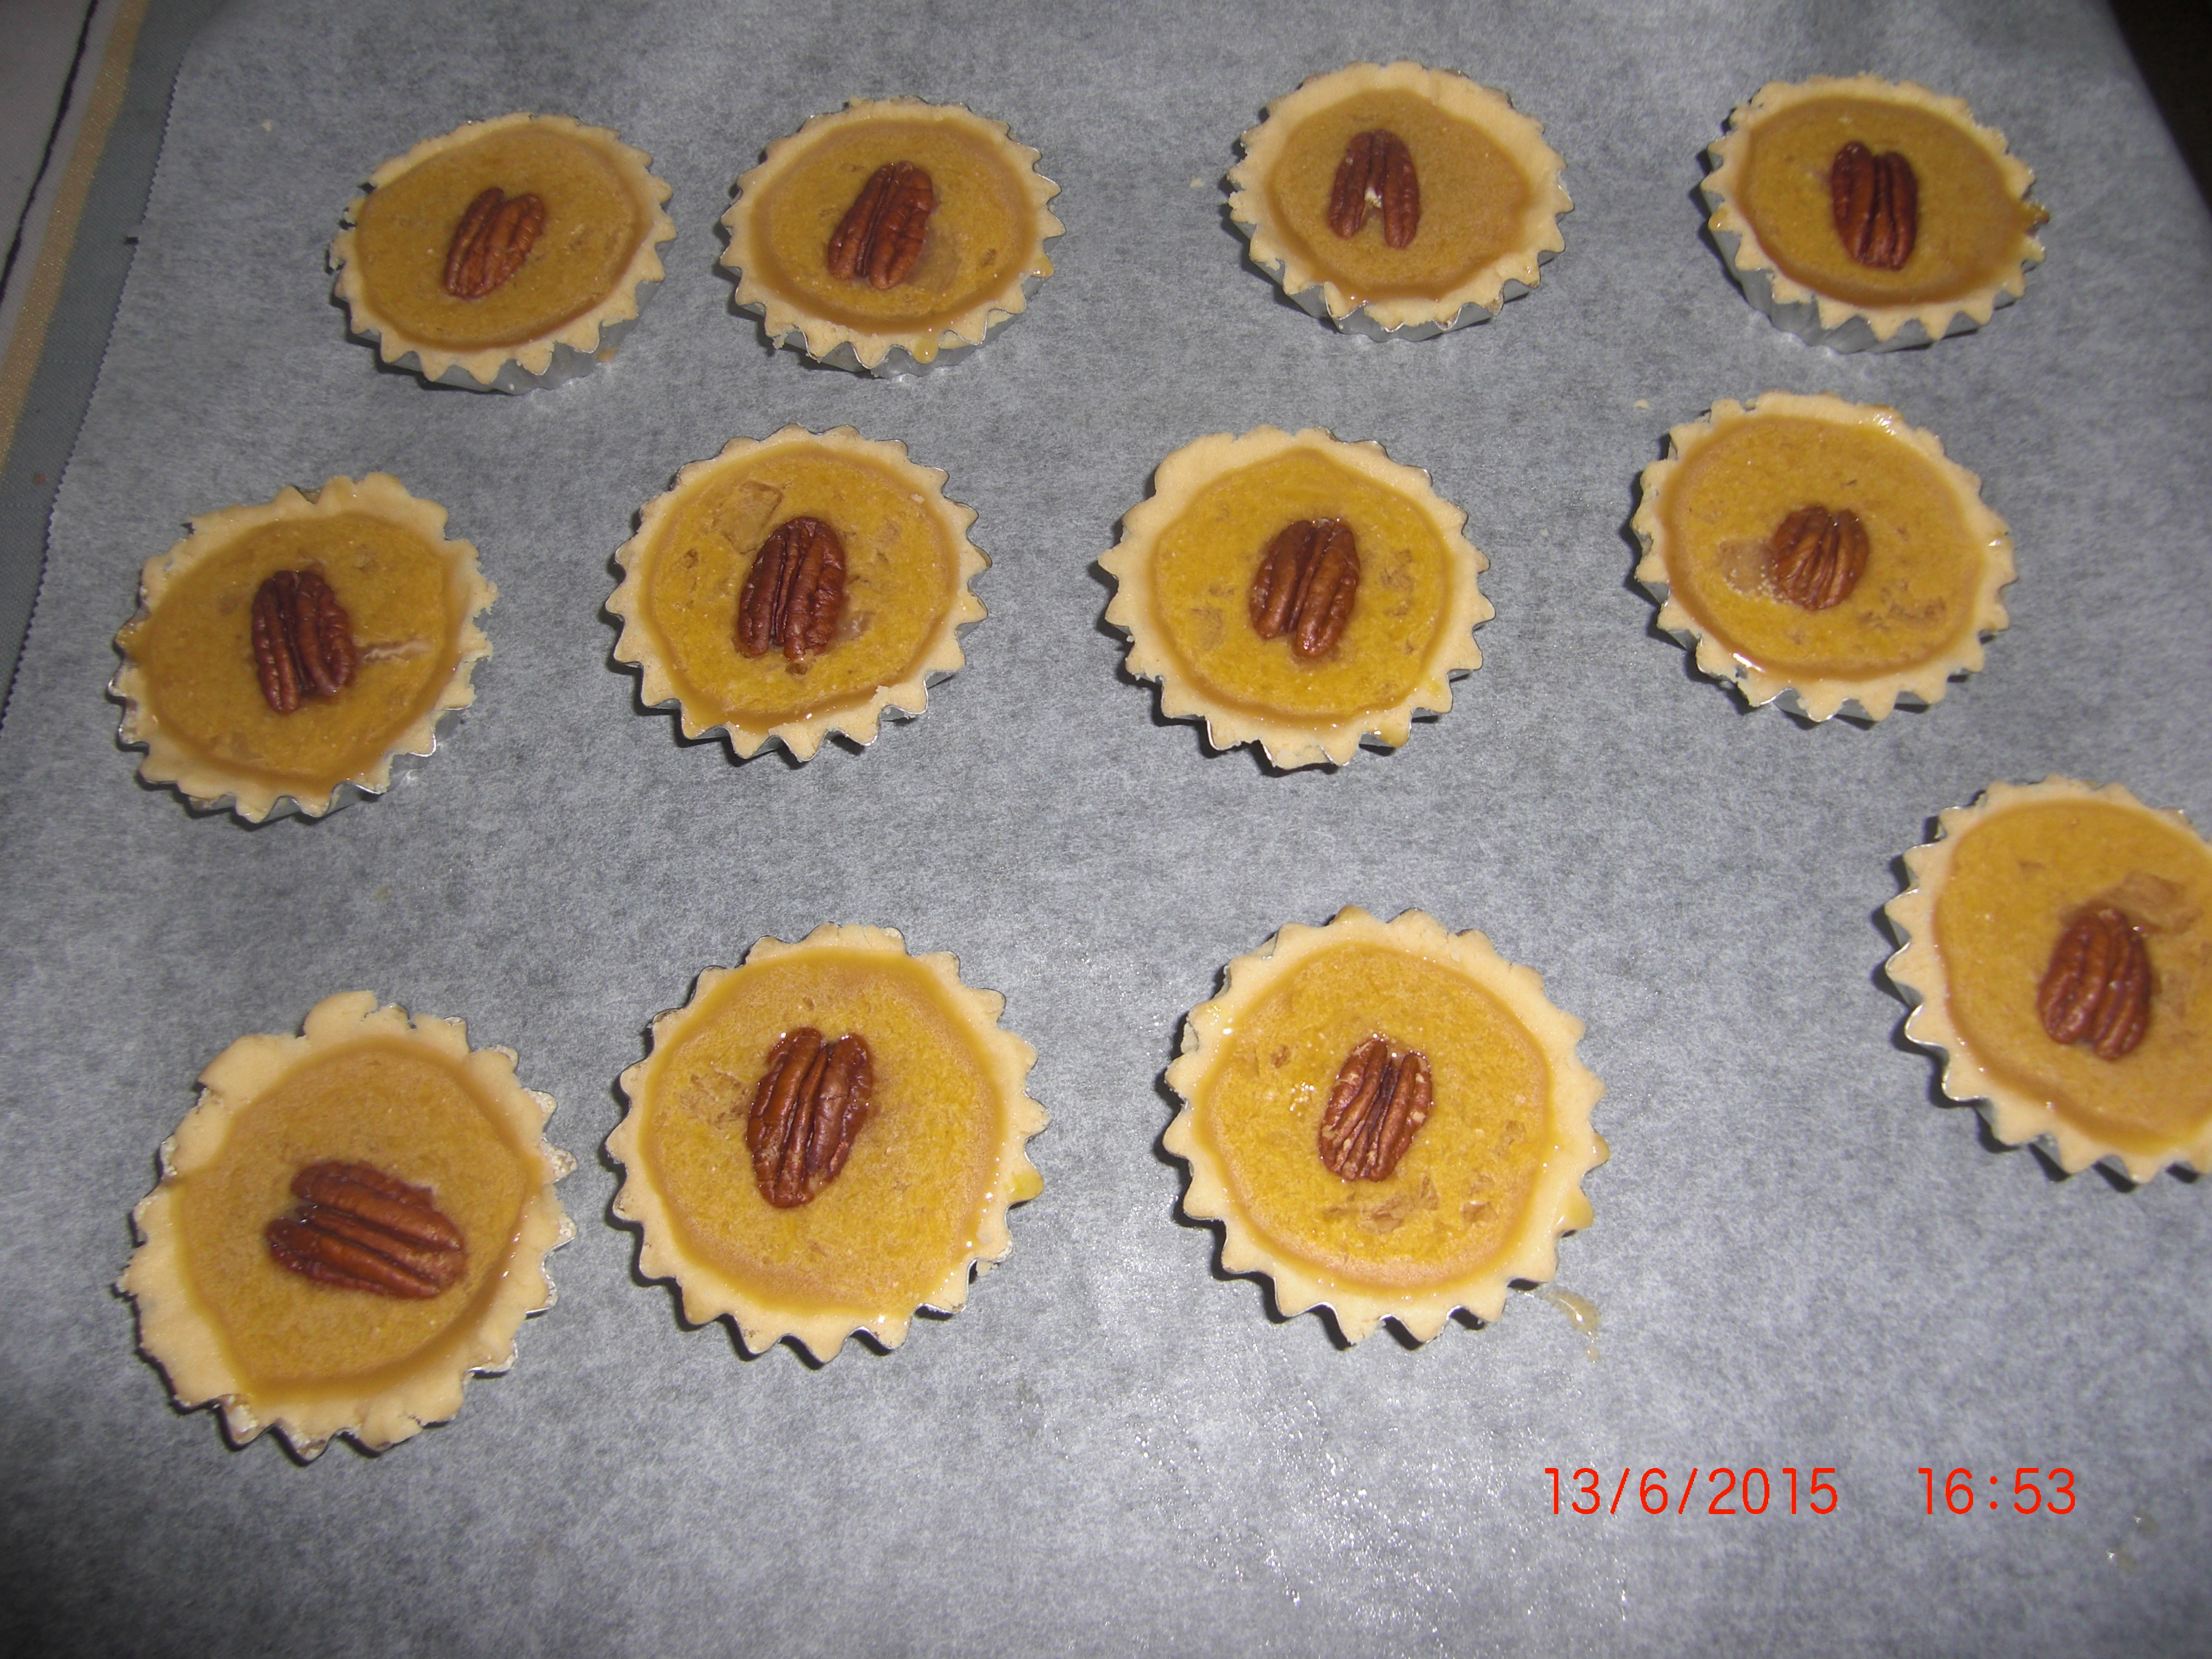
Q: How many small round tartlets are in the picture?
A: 12